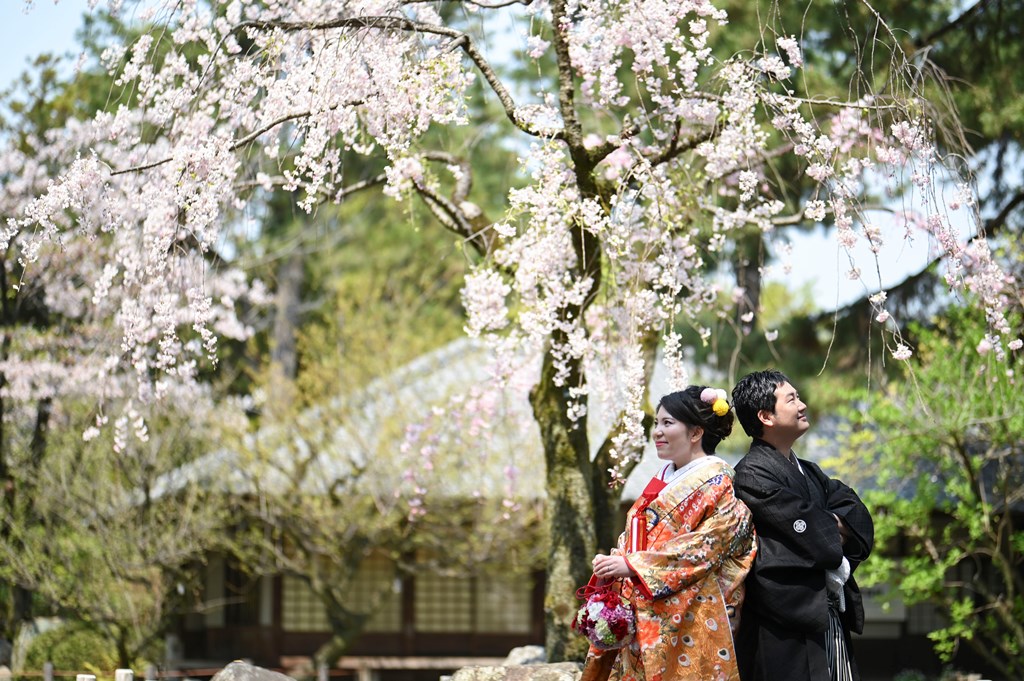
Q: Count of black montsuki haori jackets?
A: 1